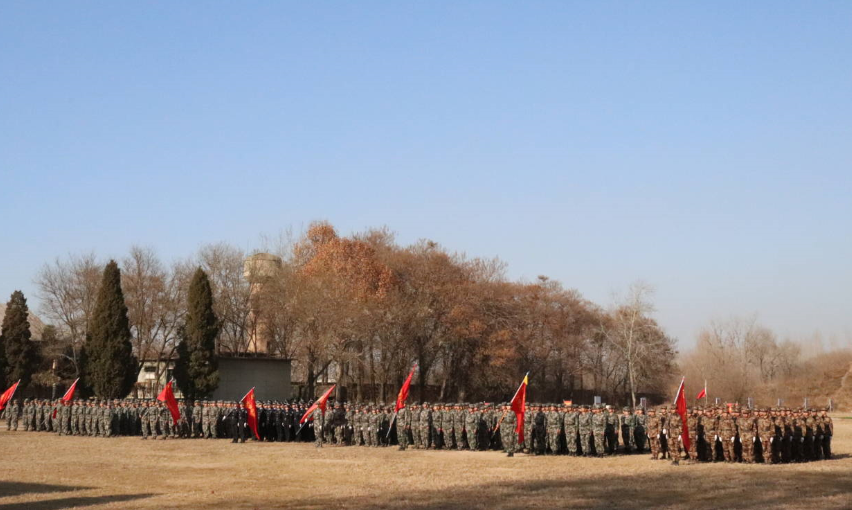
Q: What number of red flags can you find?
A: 9